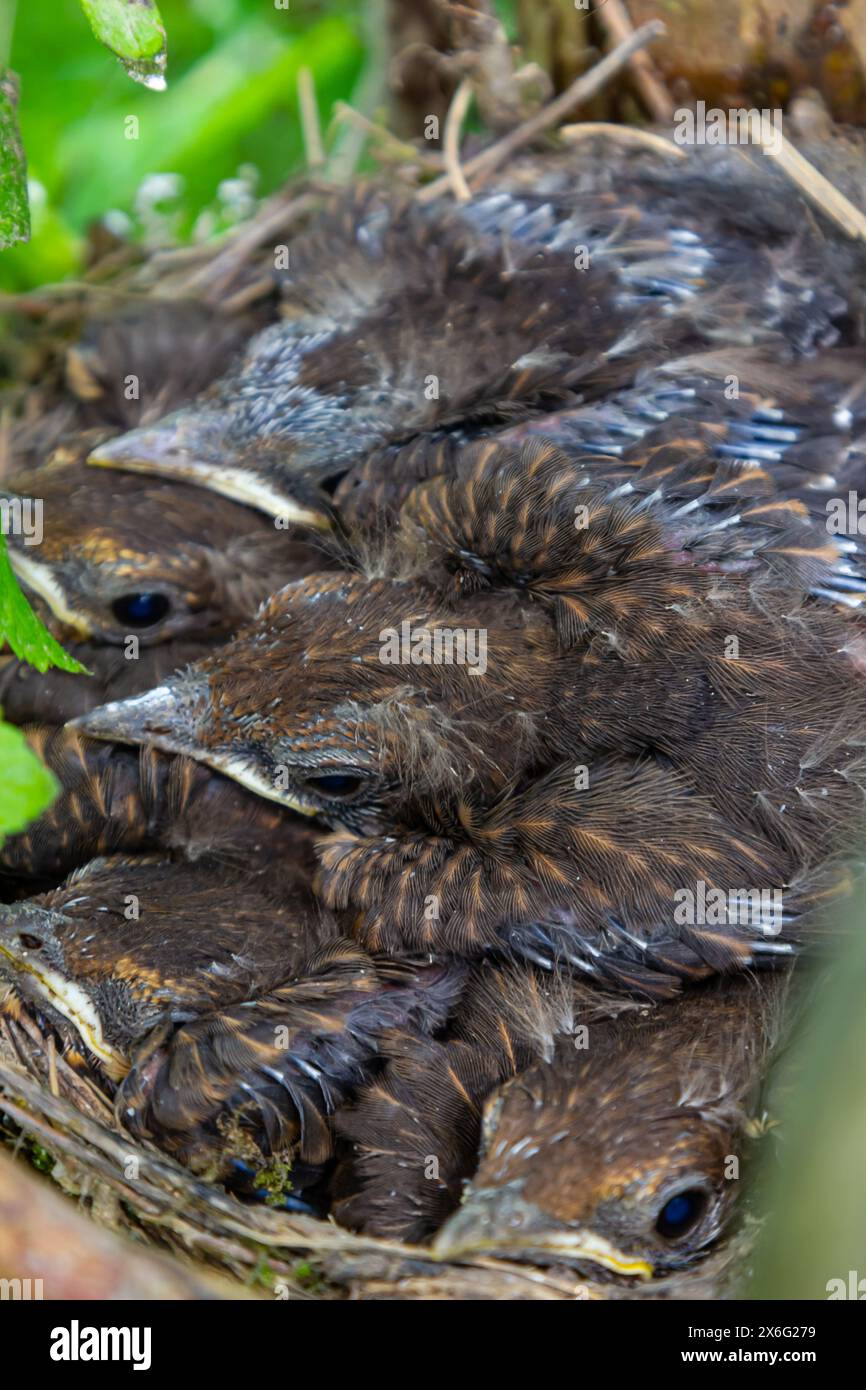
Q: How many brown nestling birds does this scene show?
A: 5